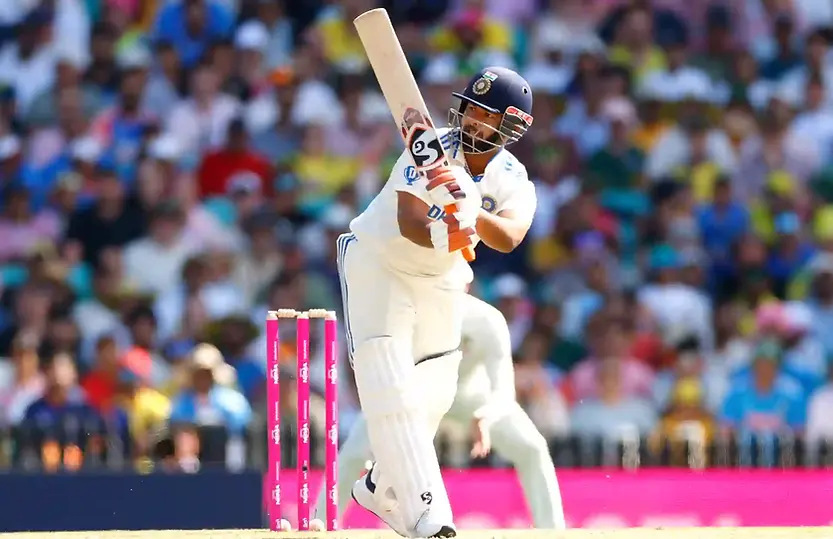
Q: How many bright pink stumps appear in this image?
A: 3